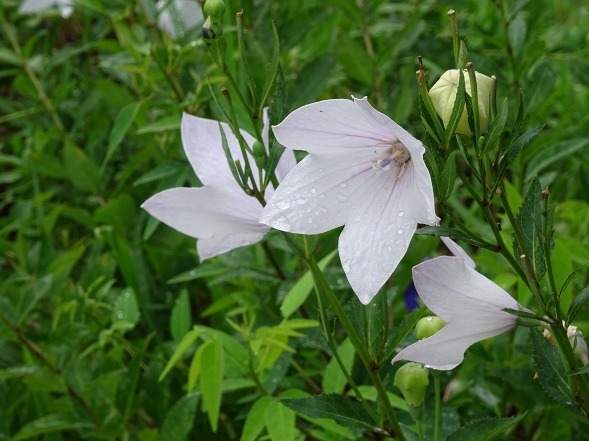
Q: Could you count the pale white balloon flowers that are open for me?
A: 3